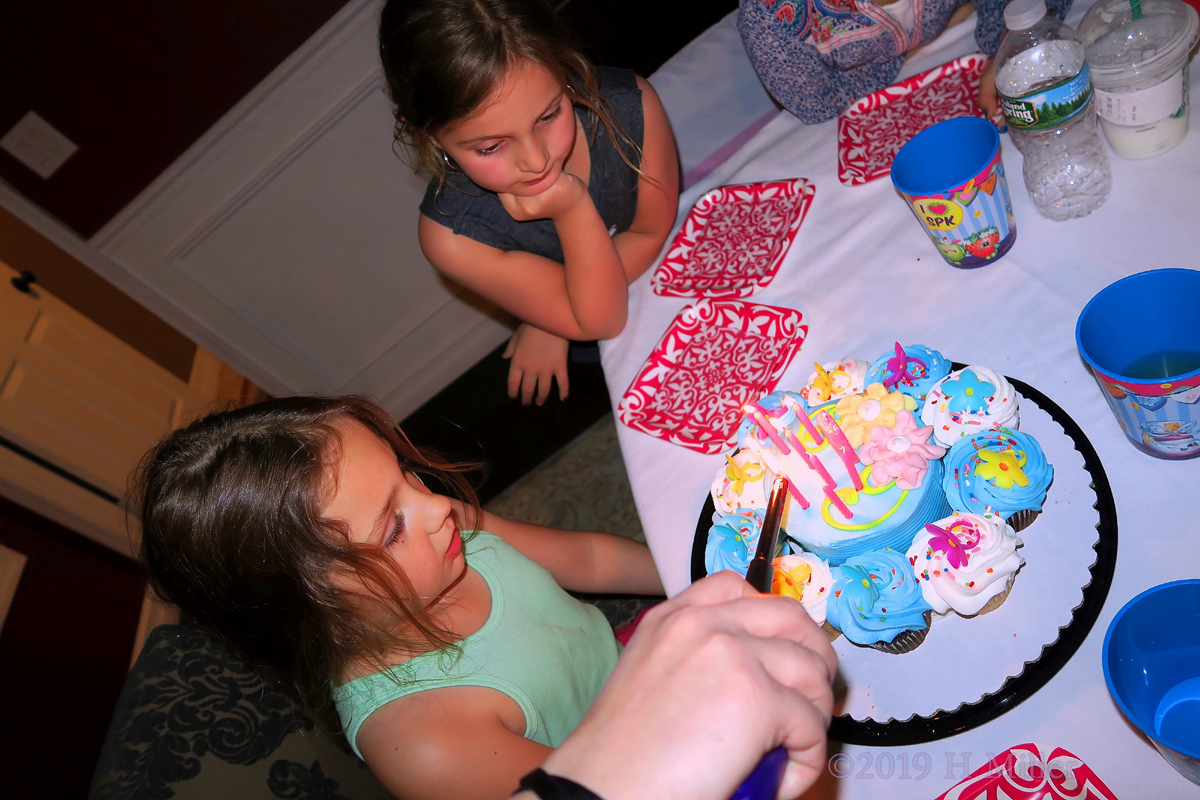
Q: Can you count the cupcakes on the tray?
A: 10